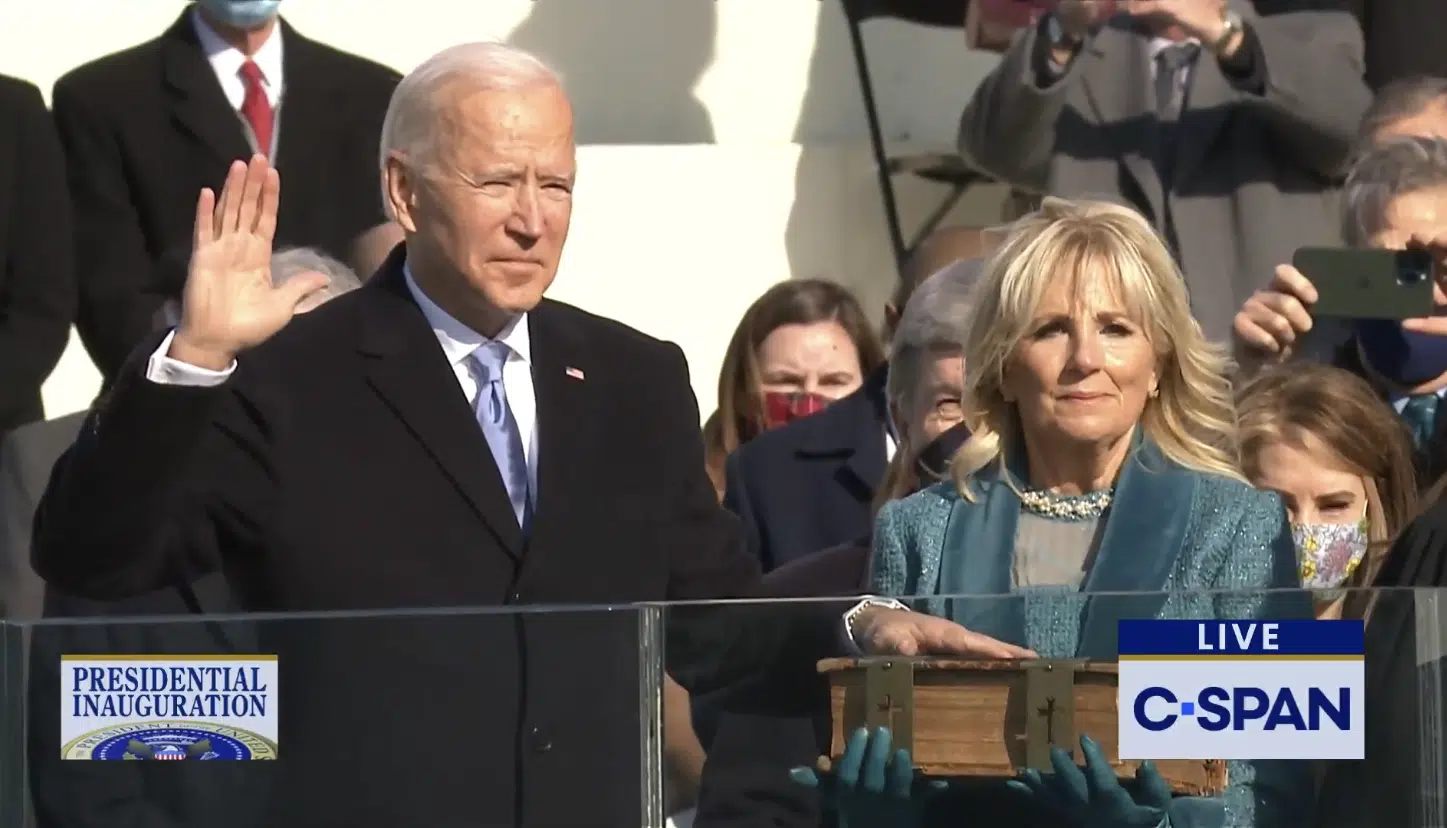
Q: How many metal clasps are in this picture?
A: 2